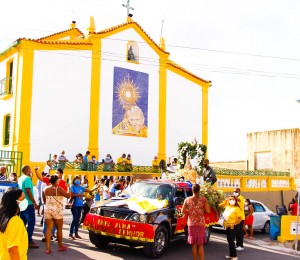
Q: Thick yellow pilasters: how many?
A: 4